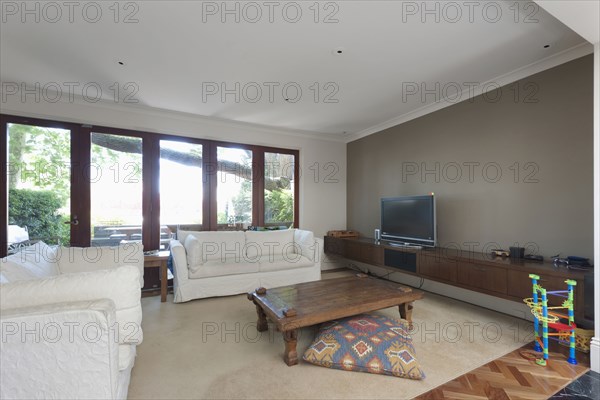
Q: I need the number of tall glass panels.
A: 5